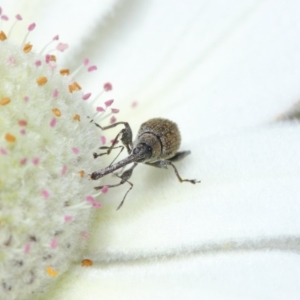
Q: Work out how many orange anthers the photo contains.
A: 13